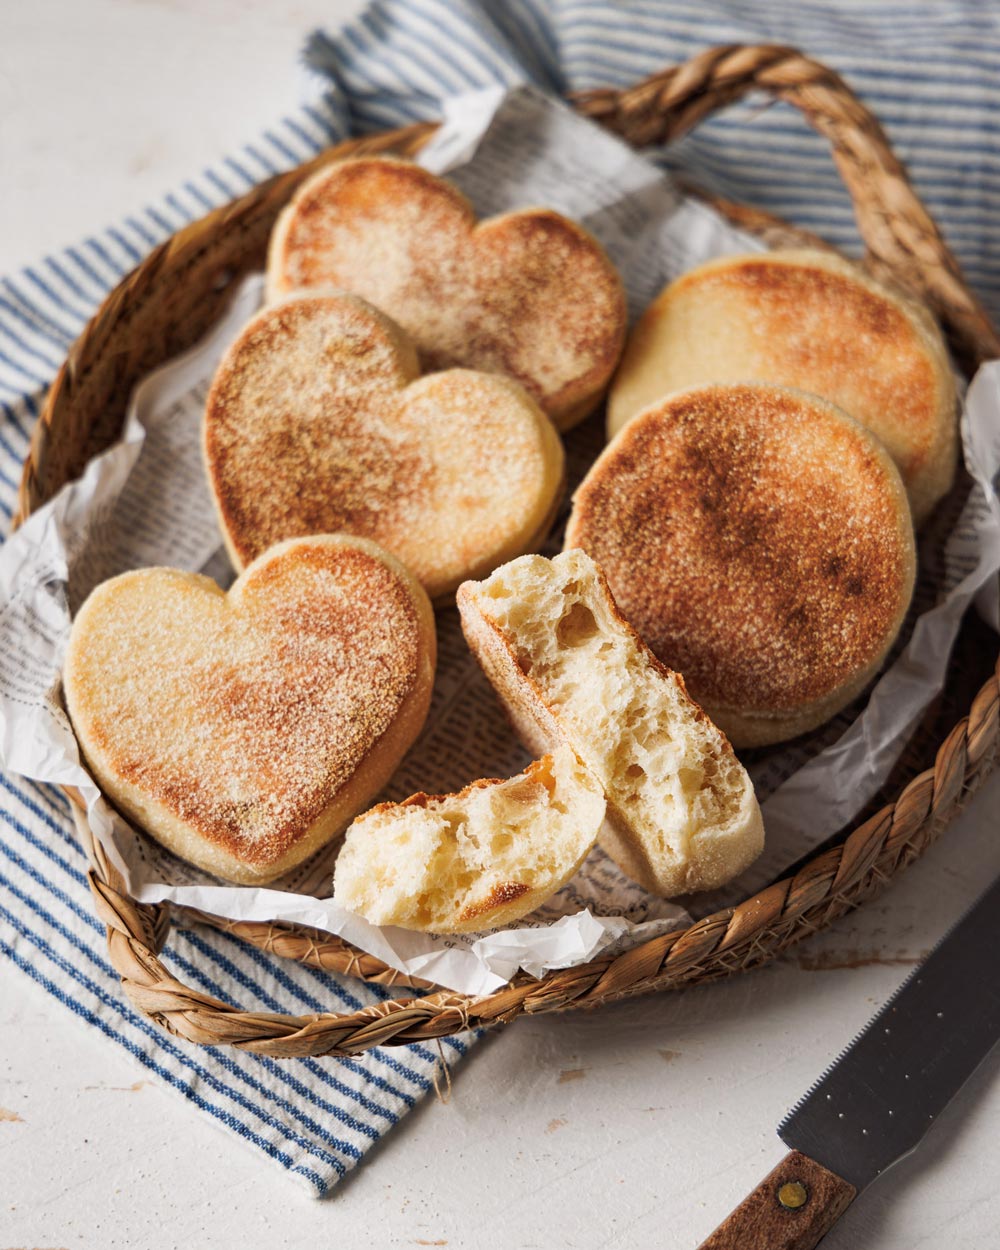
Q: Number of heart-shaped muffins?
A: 3